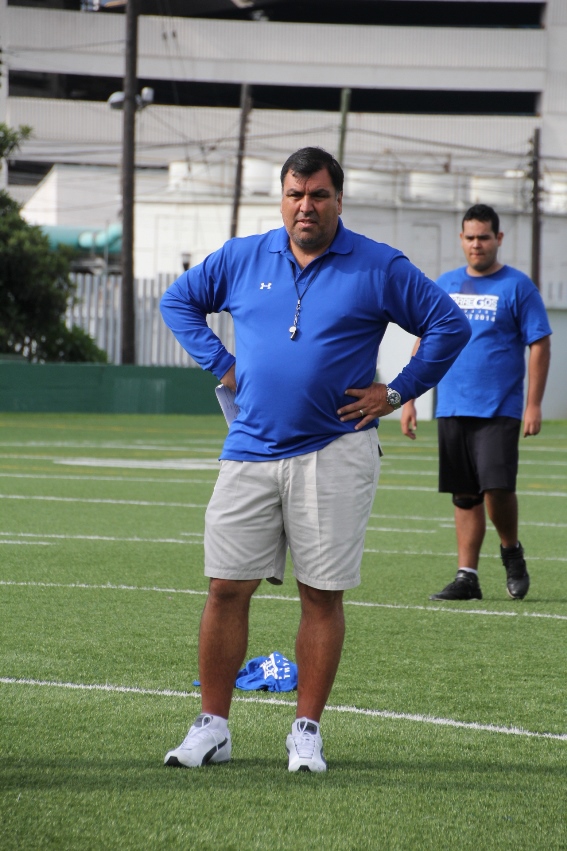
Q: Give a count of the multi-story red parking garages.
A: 0